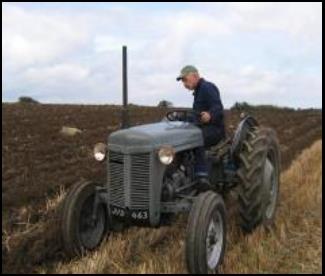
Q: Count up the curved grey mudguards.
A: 1